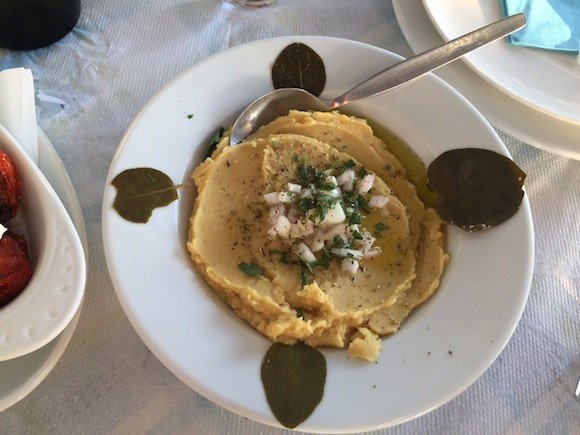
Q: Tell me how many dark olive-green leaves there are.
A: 4